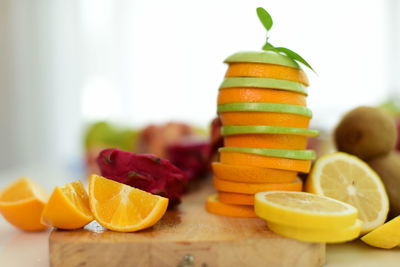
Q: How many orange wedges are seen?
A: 3